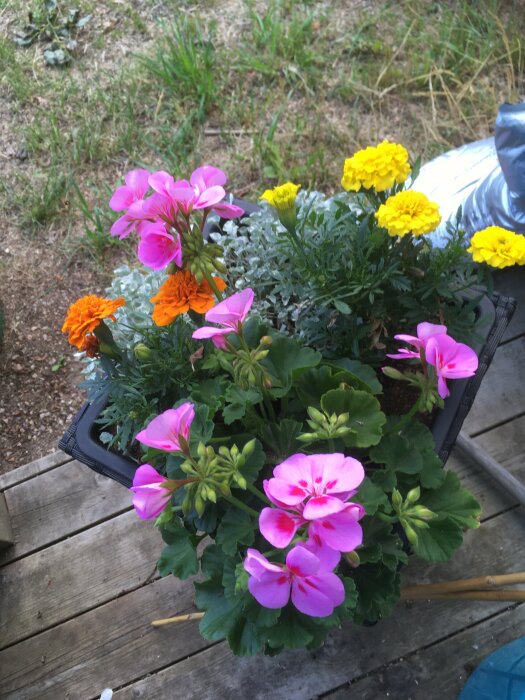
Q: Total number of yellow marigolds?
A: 4